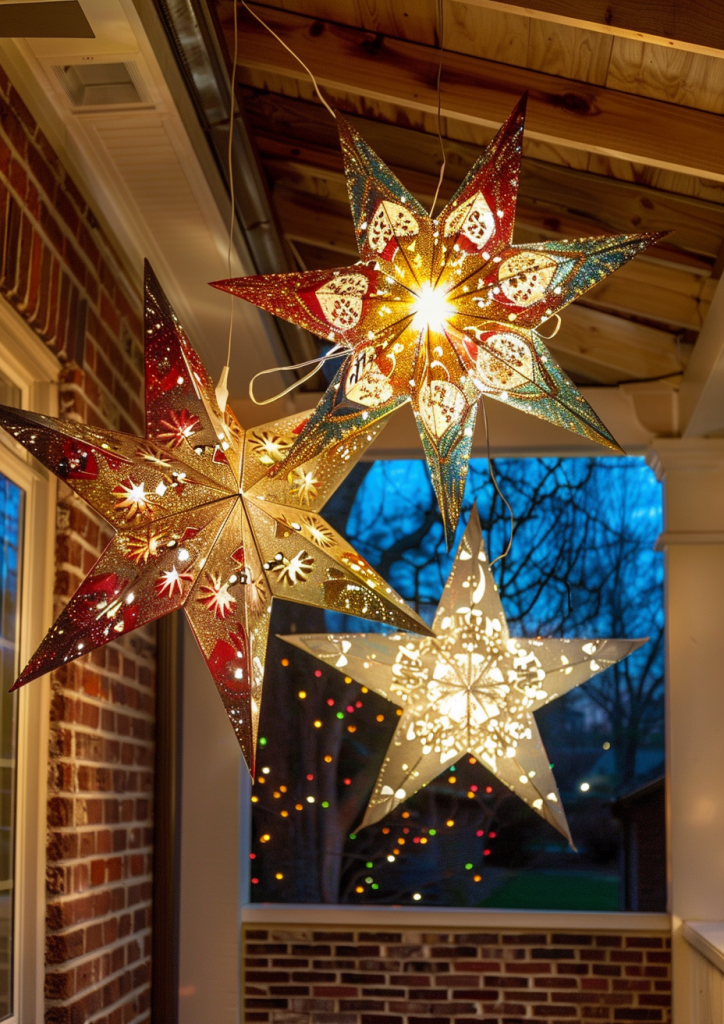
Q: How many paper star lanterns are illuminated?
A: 3